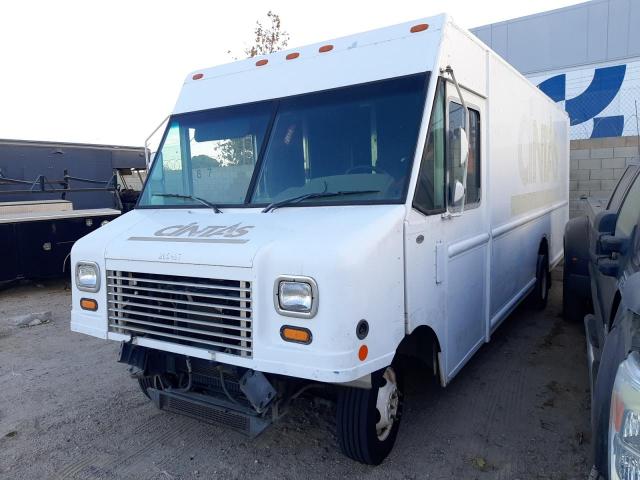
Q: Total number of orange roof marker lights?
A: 5